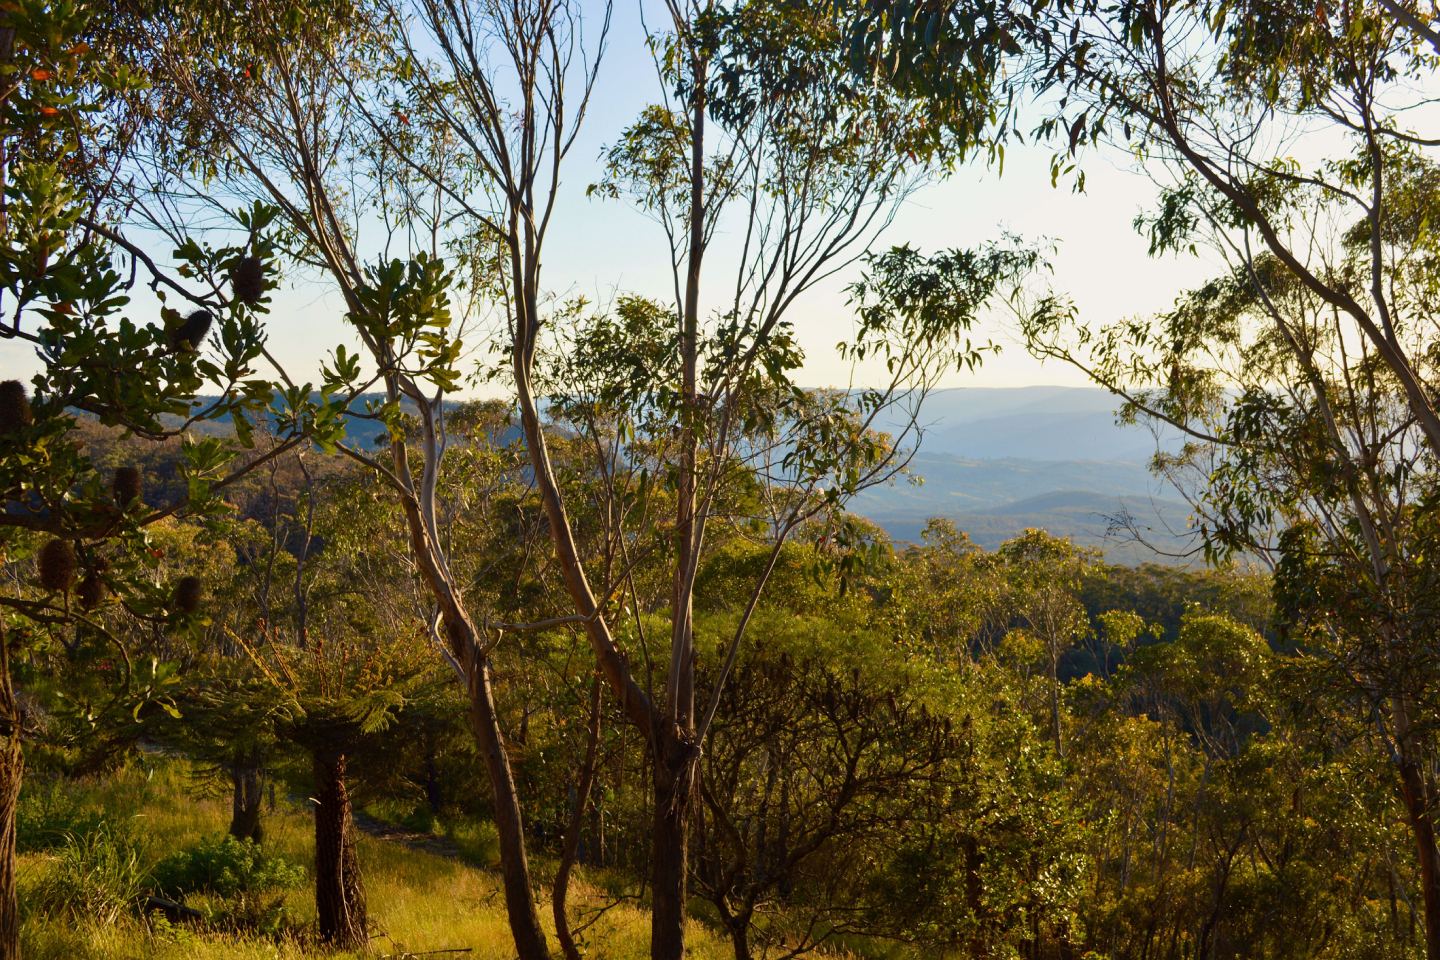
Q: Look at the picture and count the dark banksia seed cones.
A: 7